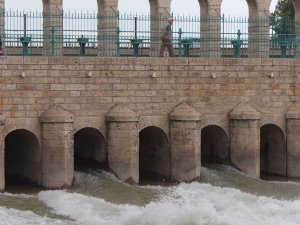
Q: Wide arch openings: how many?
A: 5